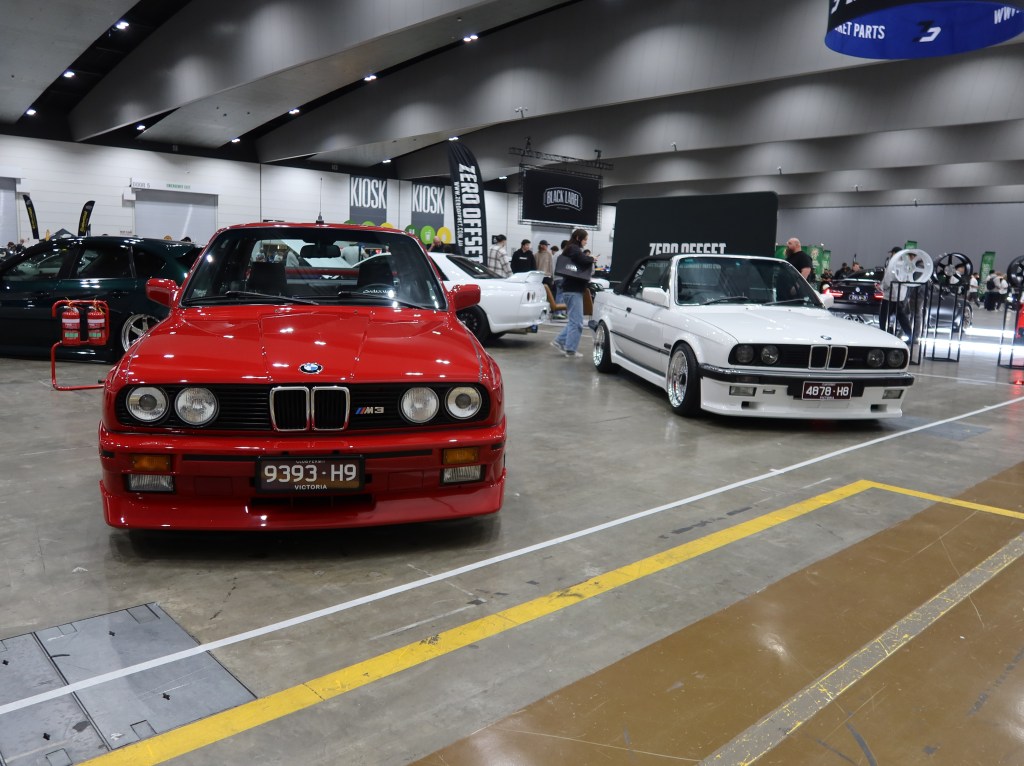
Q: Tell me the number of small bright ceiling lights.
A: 11